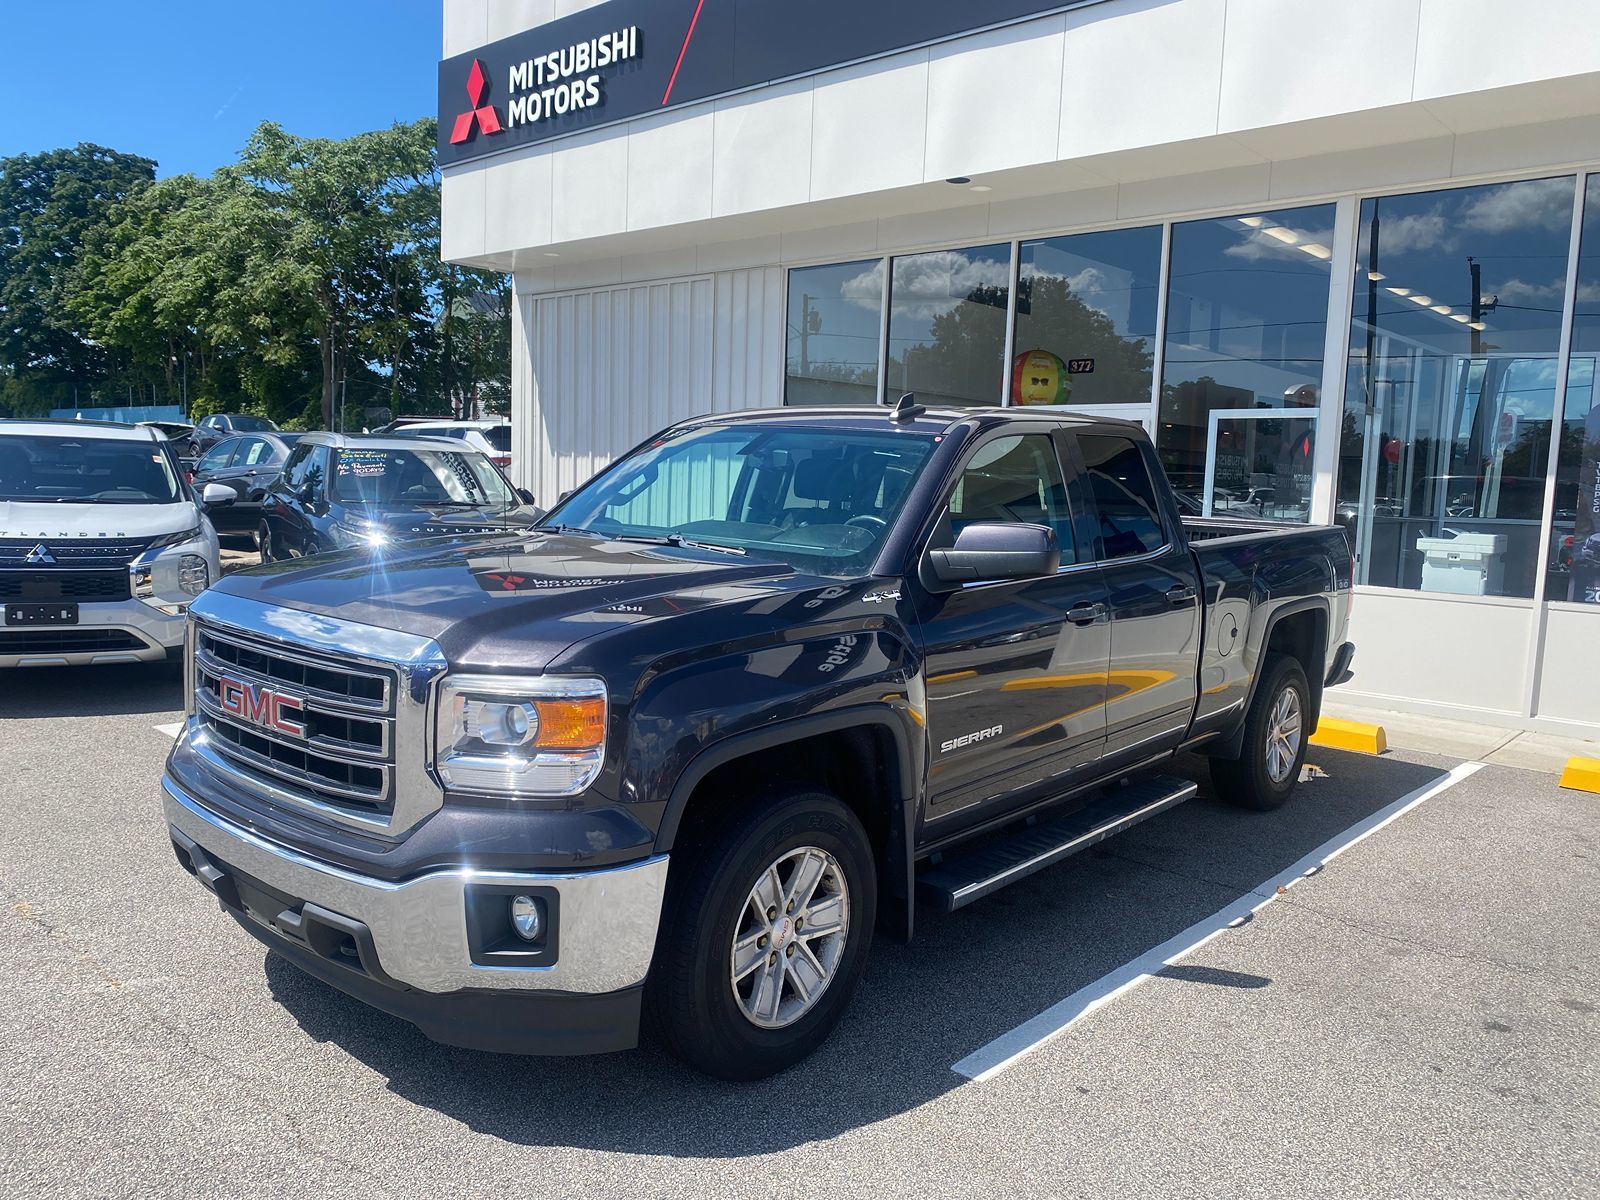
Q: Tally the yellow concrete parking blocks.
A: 2